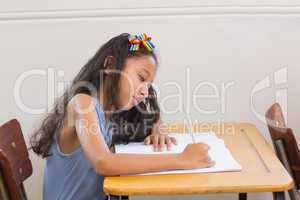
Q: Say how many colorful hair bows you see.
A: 1